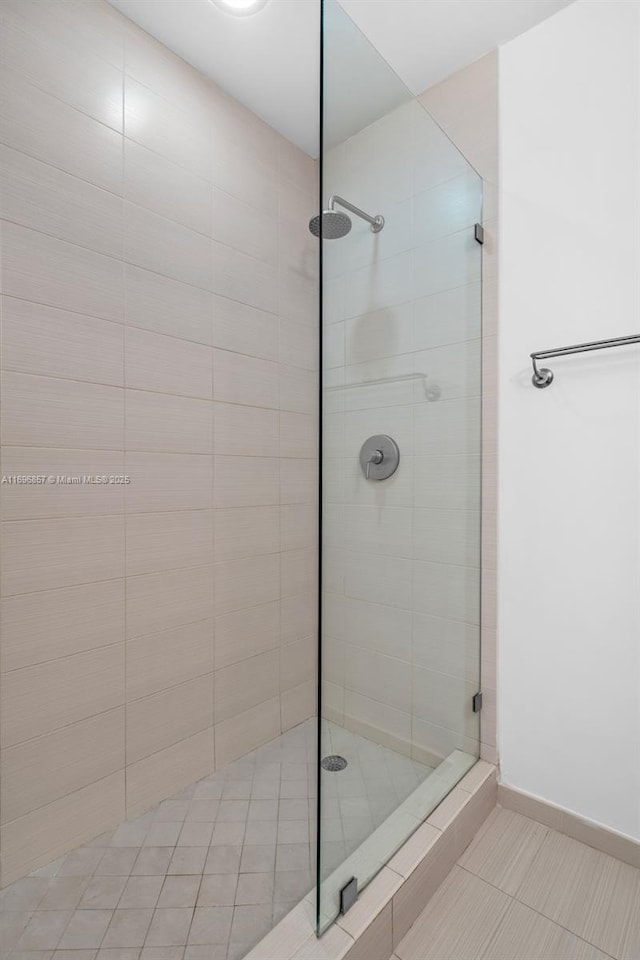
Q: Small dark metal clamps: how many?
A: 3